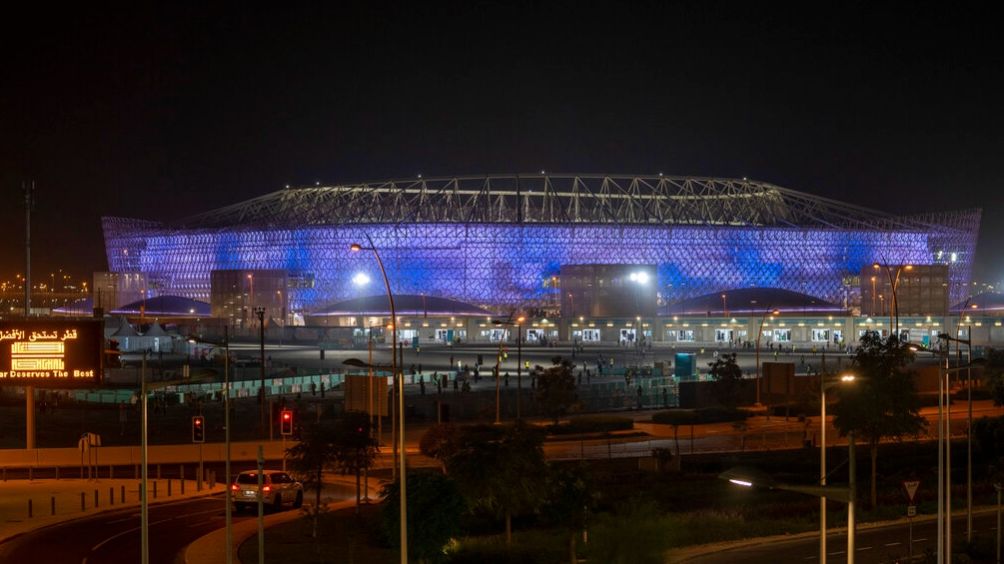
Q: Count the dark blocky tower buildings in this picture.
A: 4